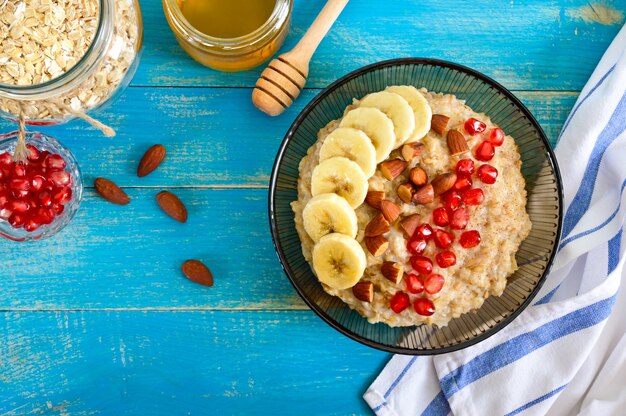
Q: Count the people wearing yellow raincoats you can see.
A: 0